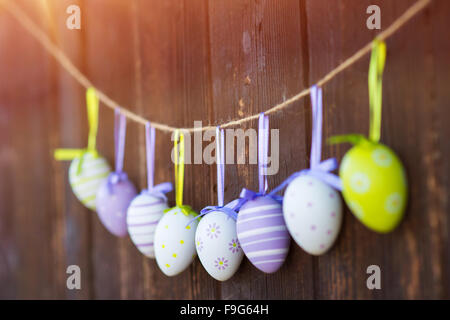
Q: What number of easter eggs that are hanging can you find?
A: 8